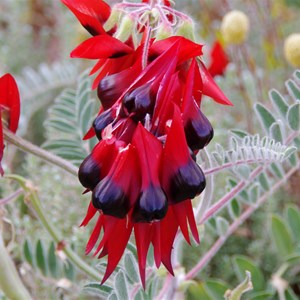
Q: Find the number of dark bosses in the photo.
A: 8